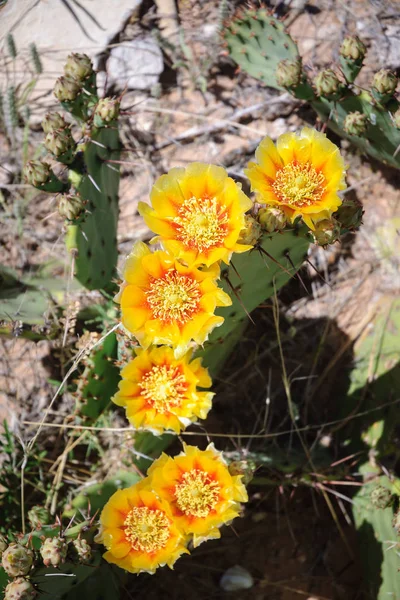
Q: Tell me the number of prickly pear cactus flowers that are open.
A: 6